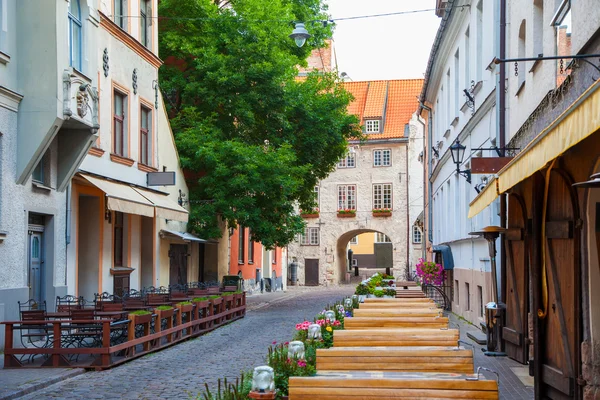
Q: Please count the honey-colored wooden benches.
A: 7